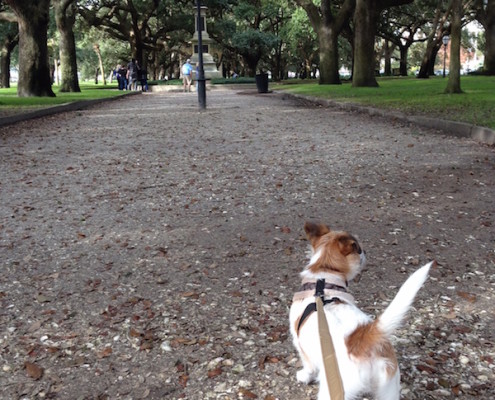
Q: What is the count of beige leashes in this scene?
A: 1